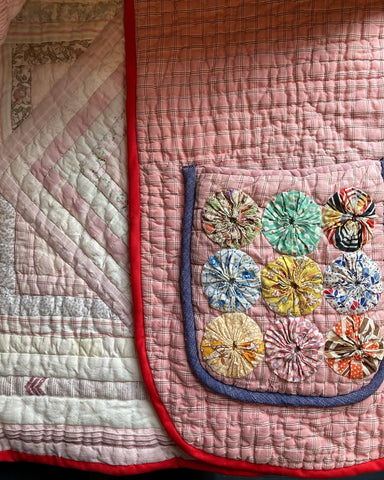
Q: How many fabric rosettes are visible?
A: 9